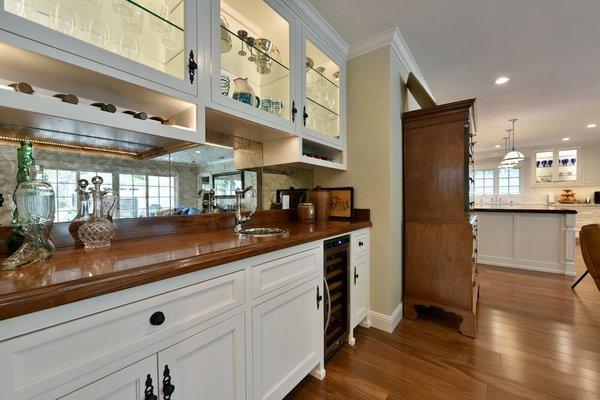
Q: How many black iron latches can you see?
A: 7